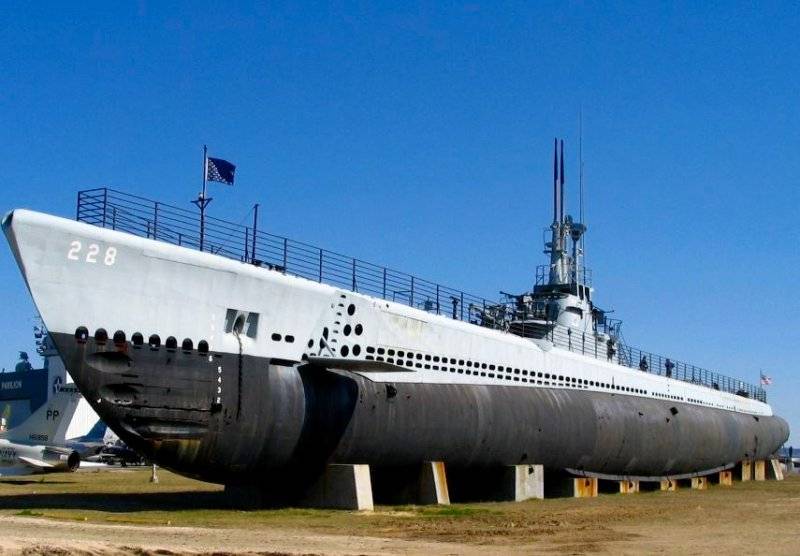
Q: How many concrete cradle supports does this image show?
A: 11